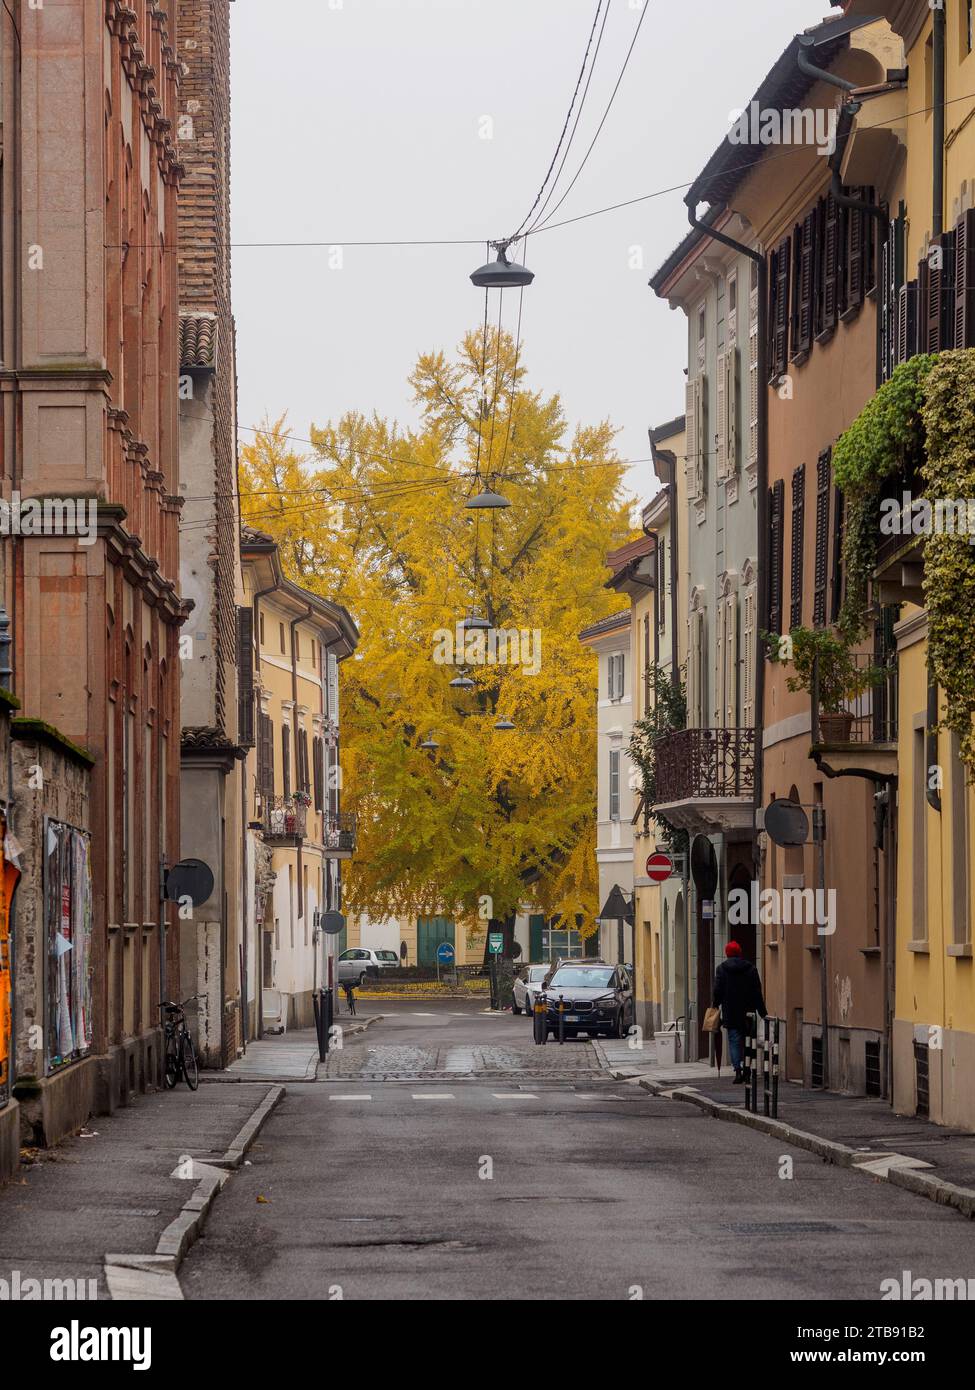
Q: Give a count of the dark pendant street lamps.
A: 6